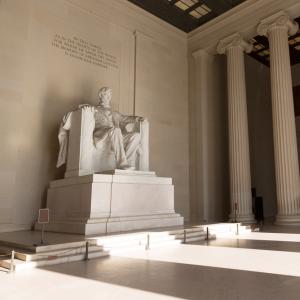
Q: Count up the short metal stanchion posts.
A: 6